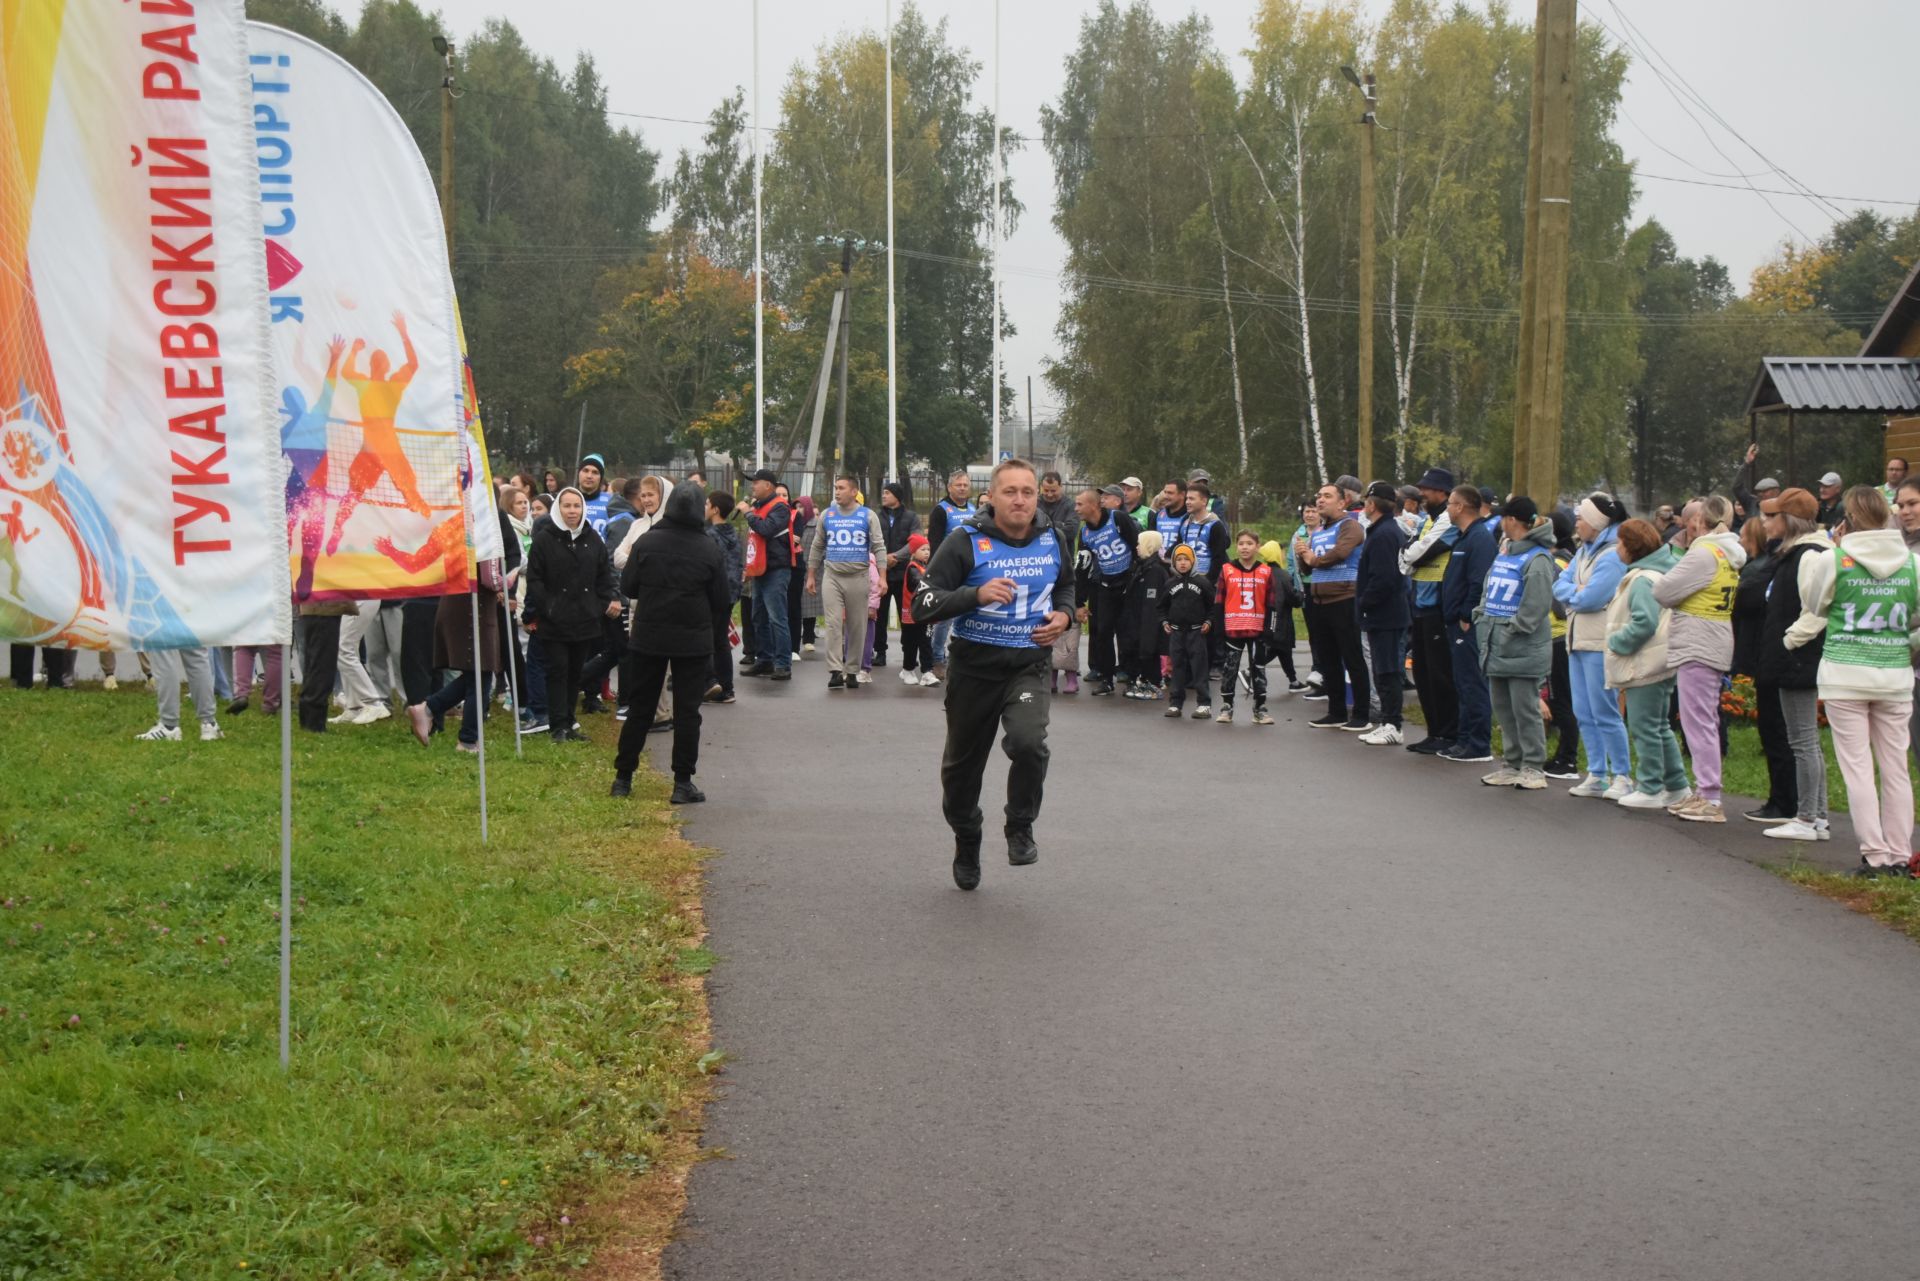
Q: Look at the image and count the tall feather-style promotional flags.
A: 3